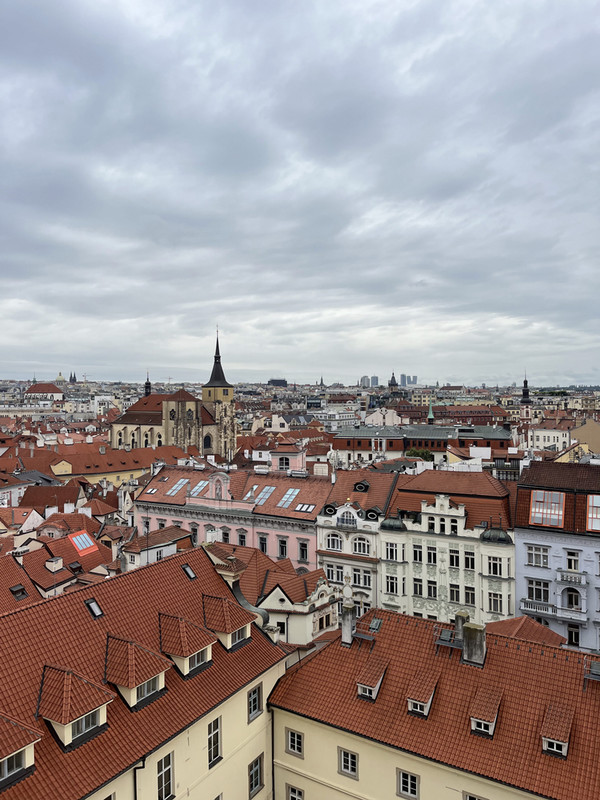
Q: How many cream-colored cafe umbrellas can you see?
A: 0